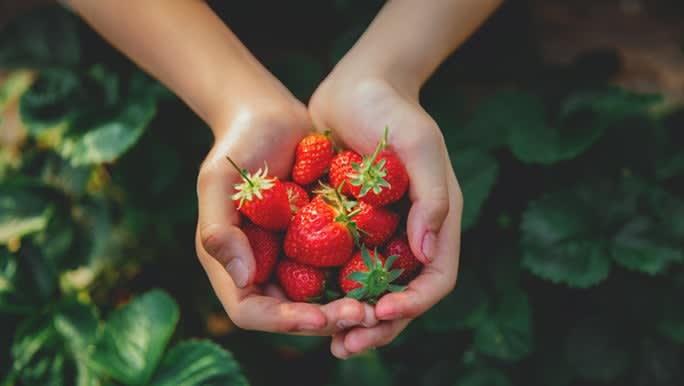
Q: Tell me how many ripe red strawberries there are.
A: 11